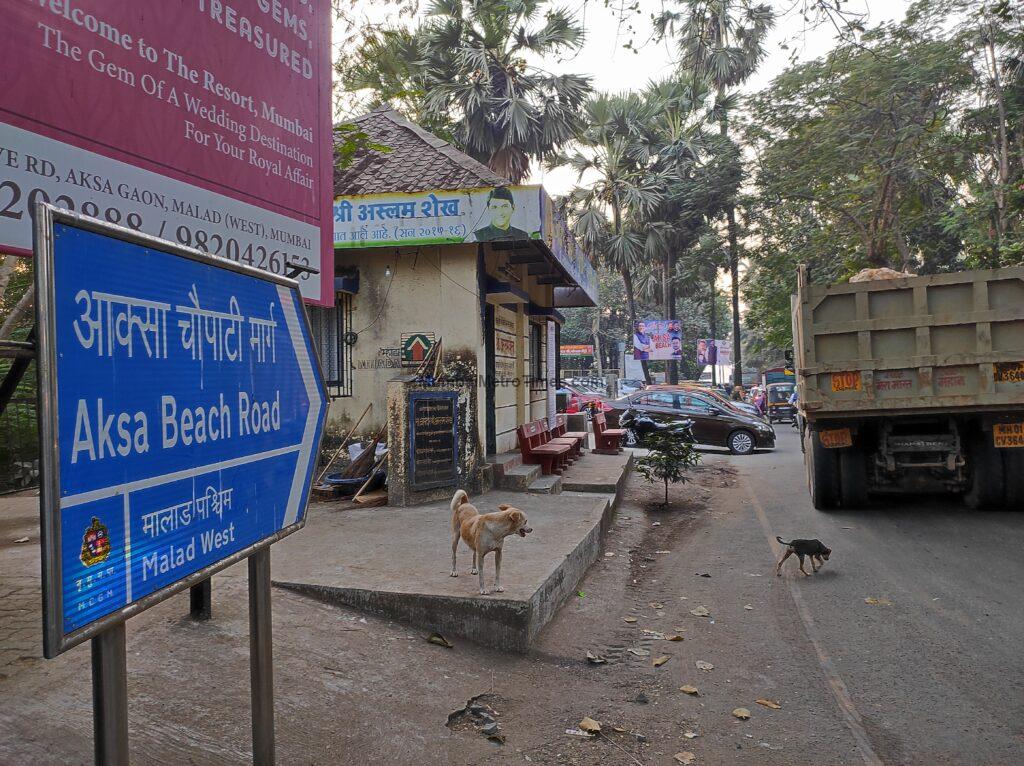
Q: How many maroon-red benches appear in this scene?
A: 4